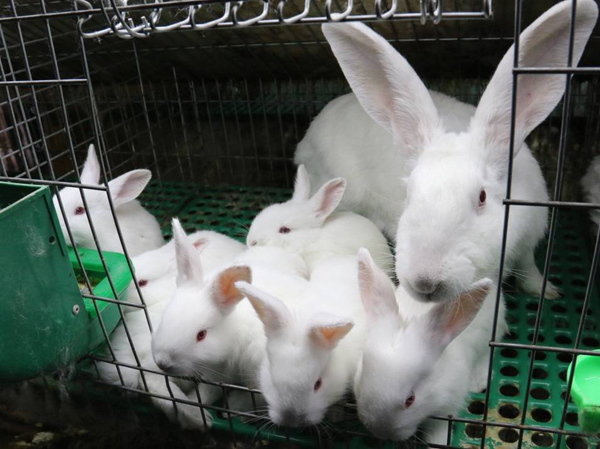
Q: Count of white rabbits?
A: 7